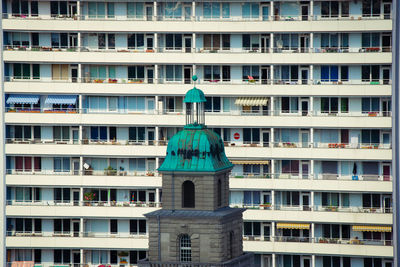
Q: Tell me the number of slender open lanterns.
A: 1